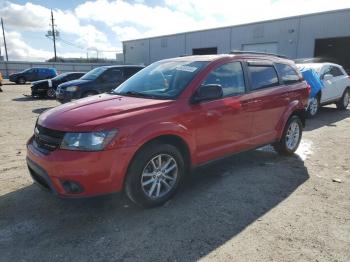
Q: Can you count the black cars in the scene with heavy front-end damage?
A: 1